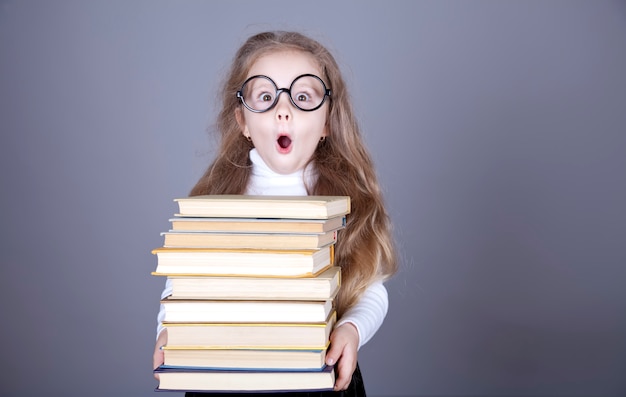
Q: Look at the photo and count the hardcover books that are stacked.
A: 9